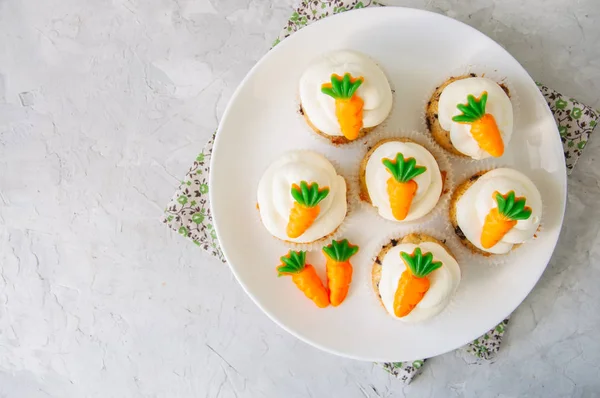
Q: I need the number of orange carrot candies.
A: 8